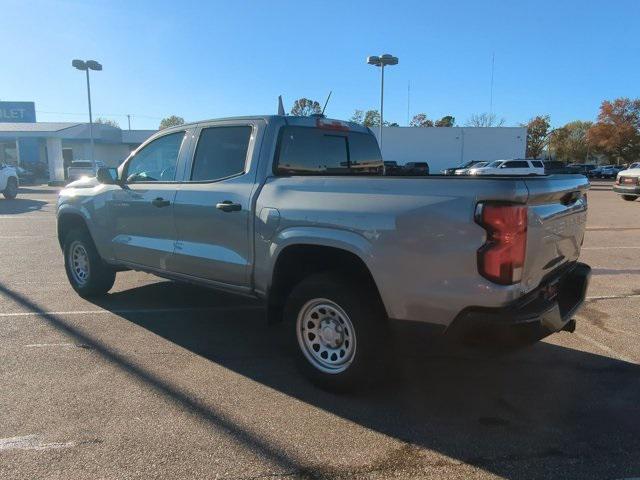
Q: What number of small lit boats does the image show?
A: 0